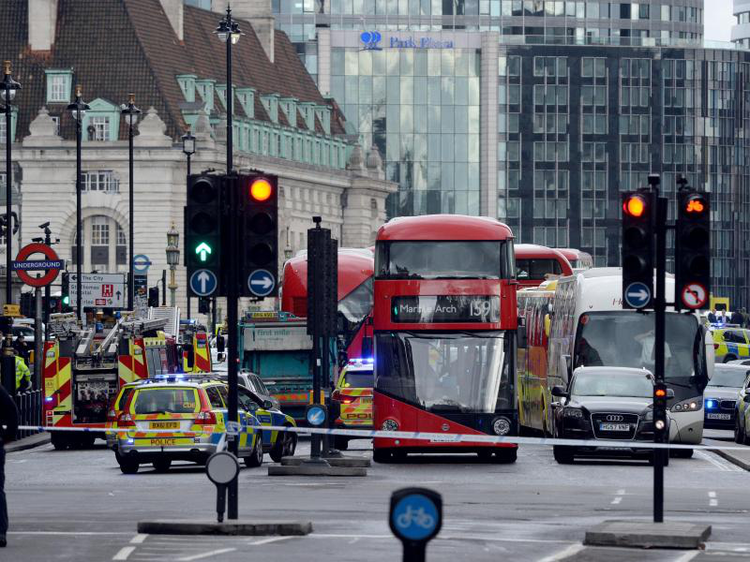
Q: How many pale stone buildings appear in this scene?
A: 1